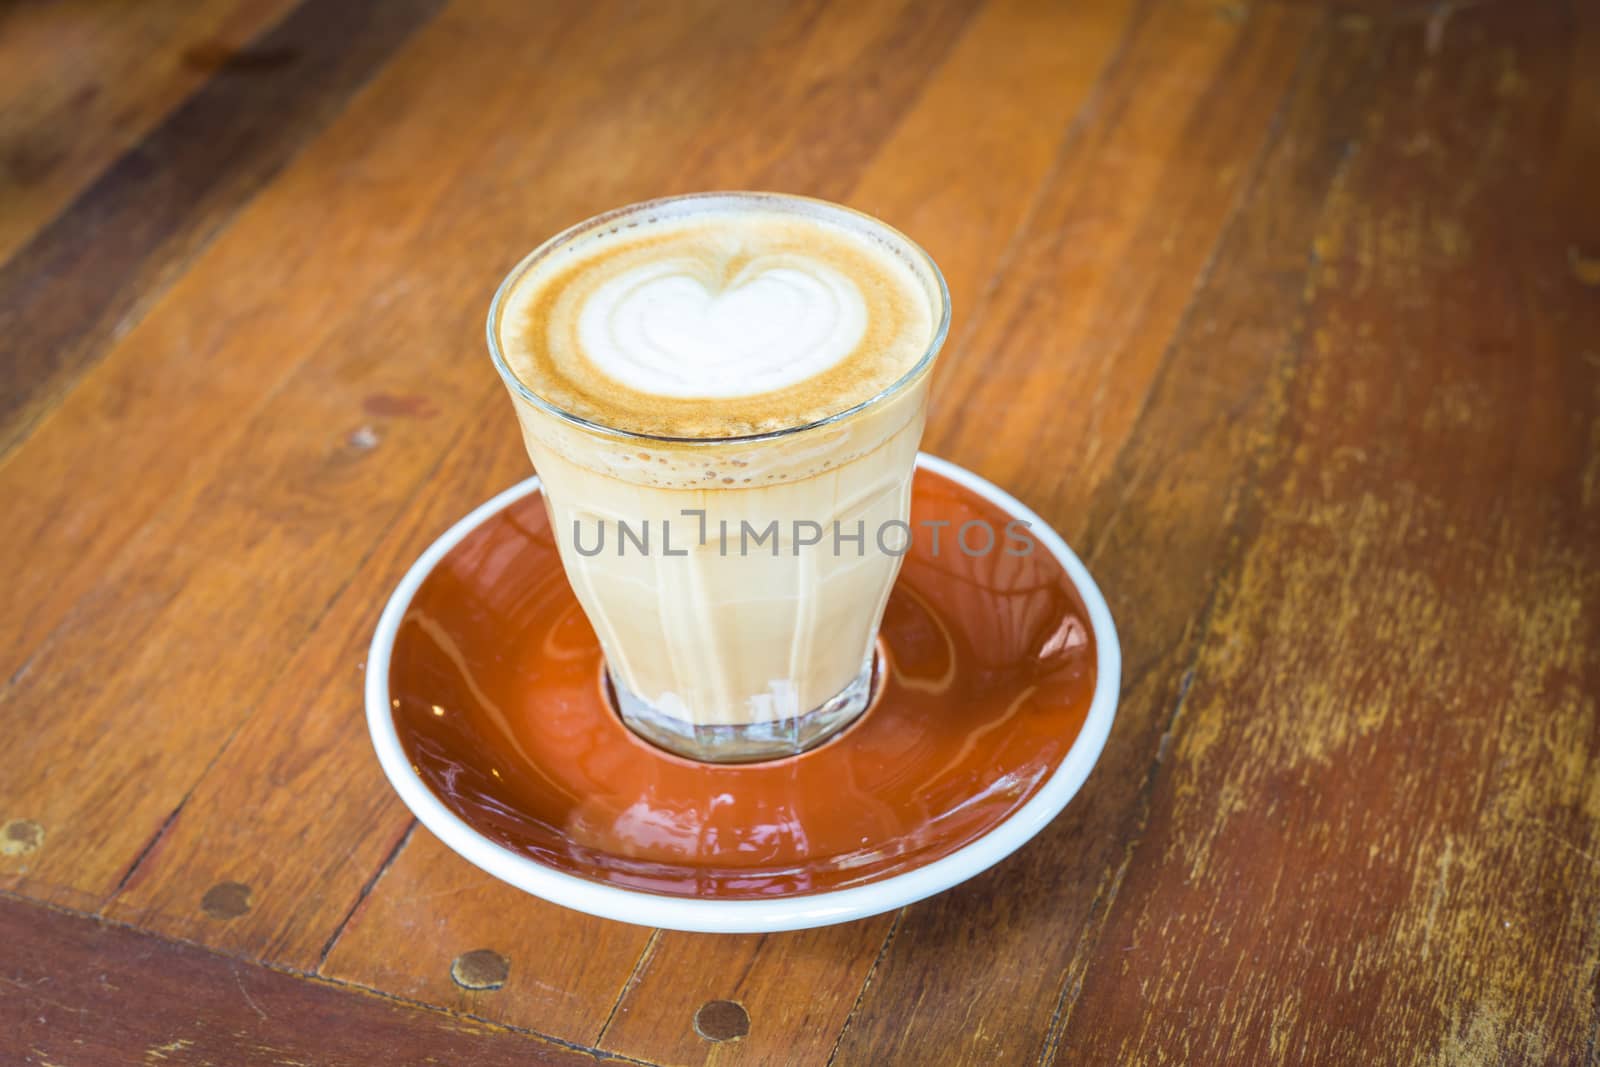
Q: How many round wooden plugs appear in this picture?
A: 4